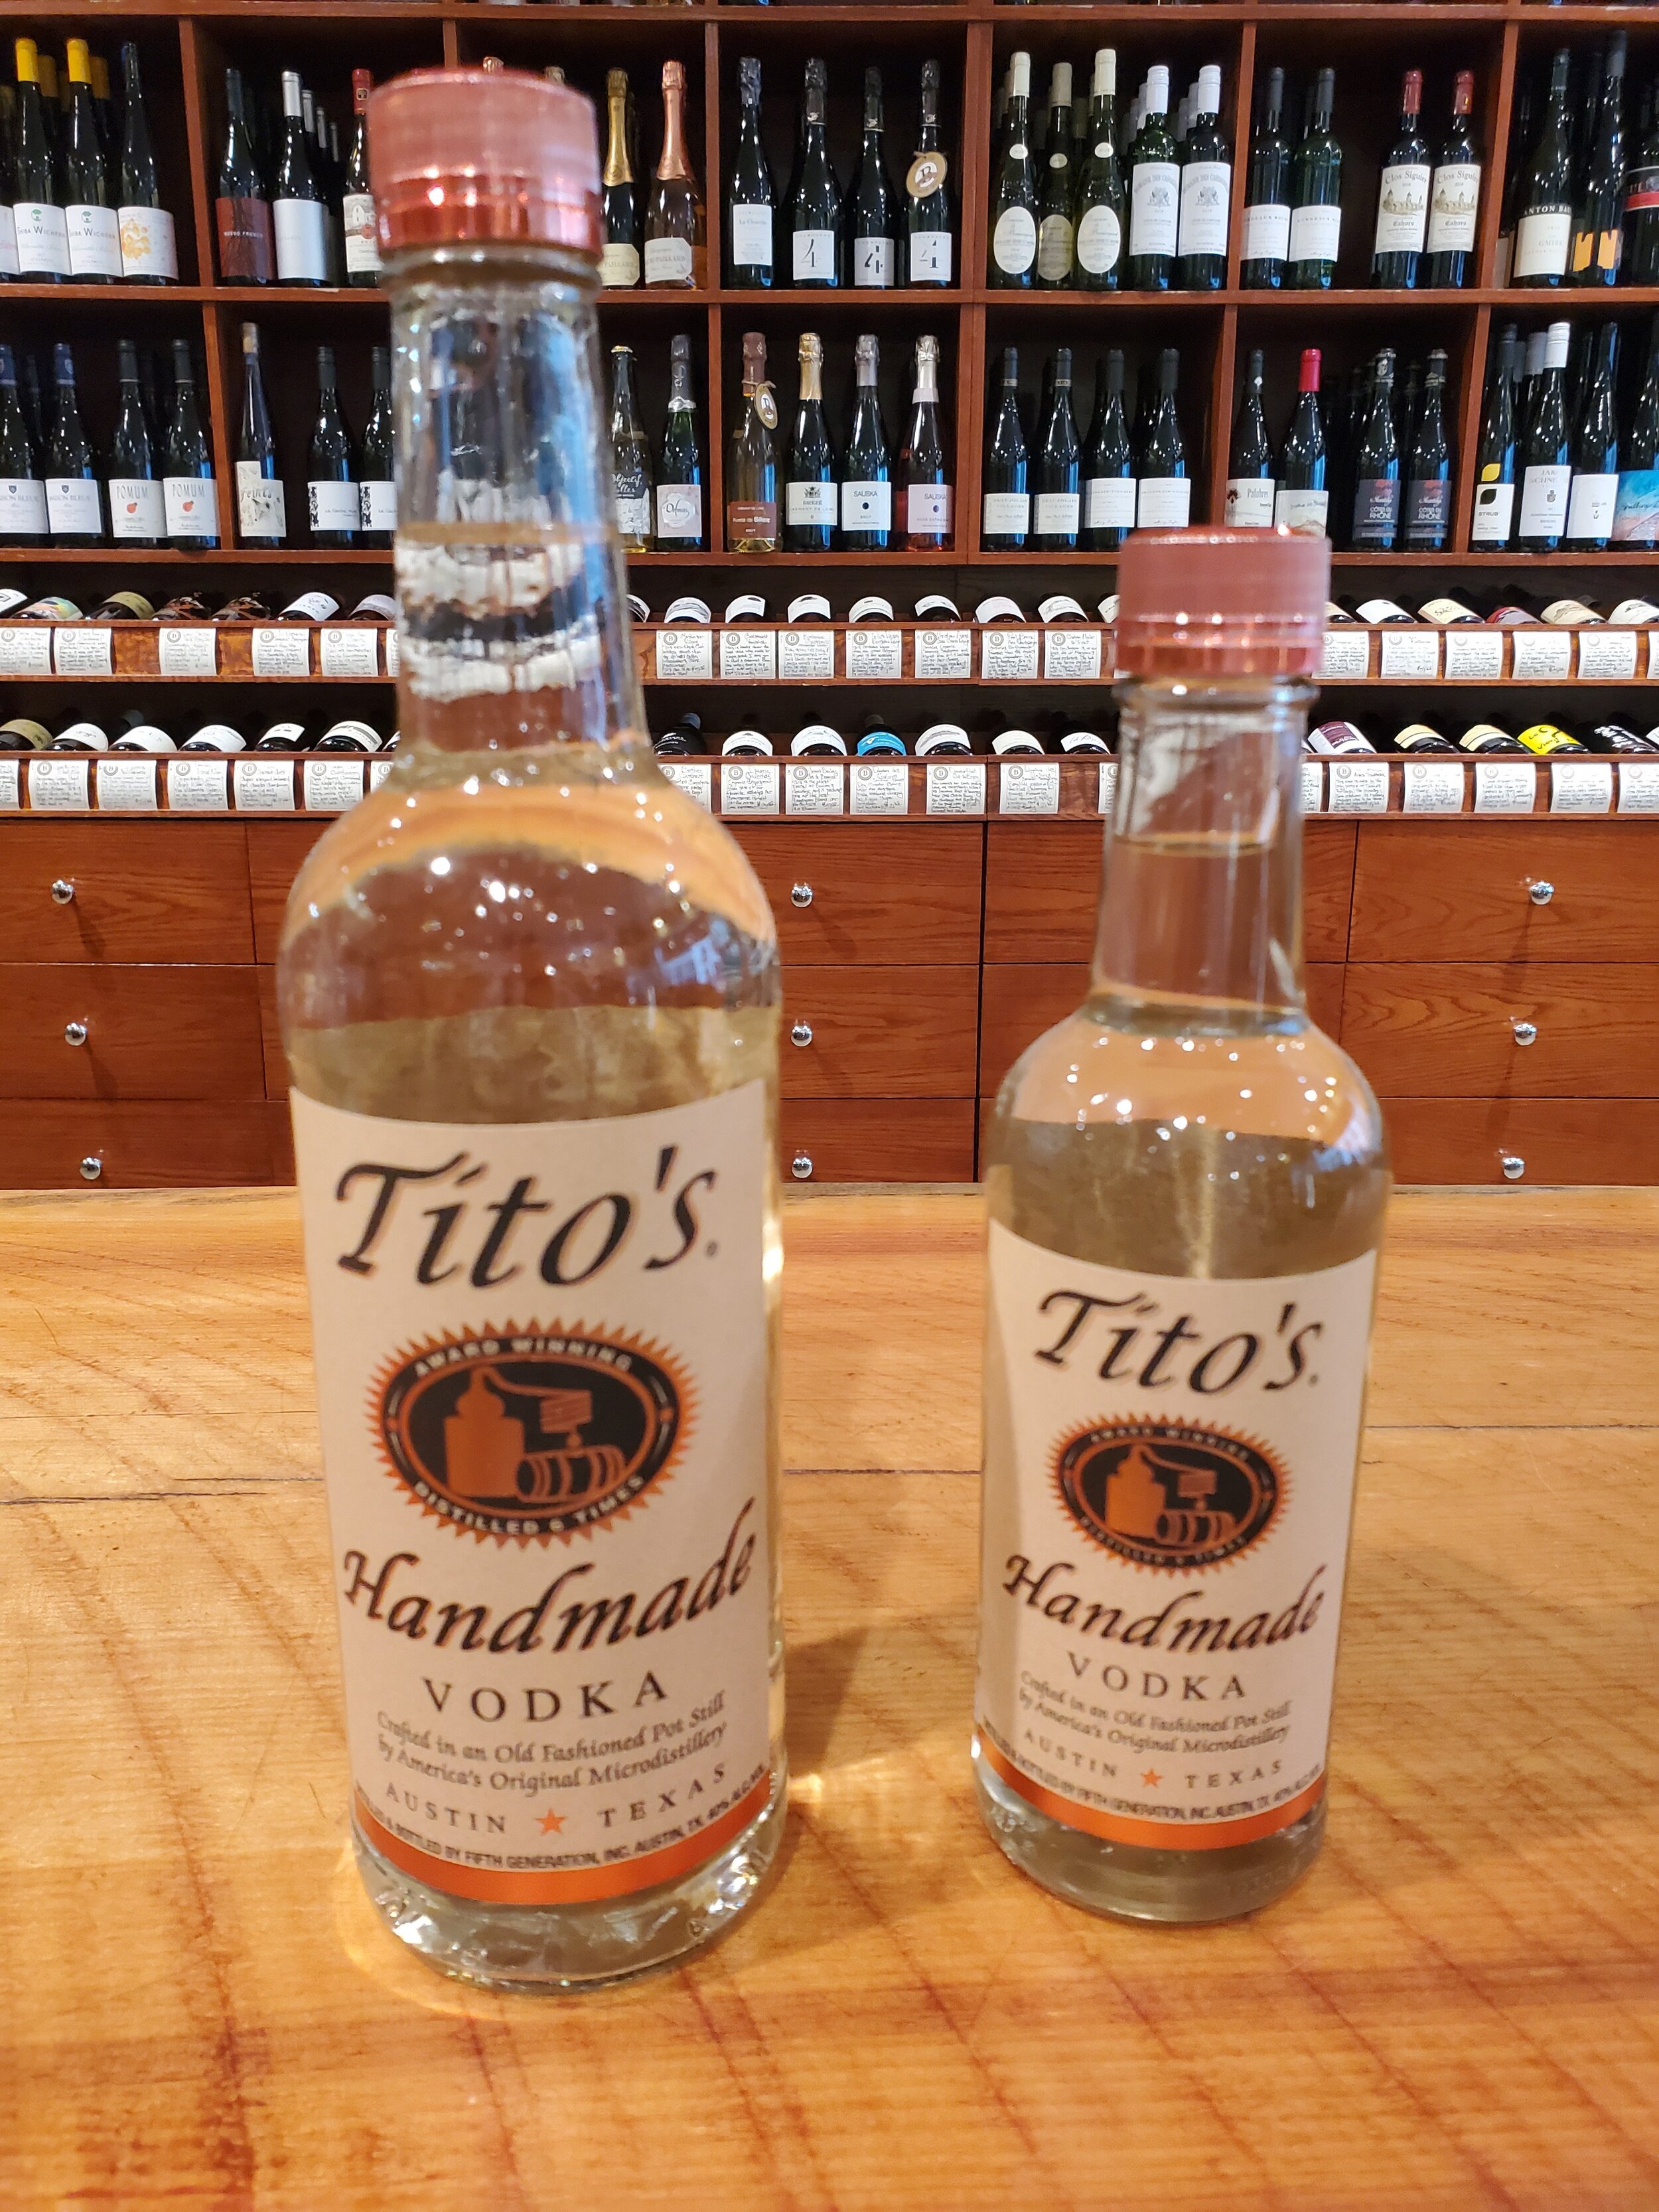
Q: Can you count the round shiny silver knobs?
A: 9